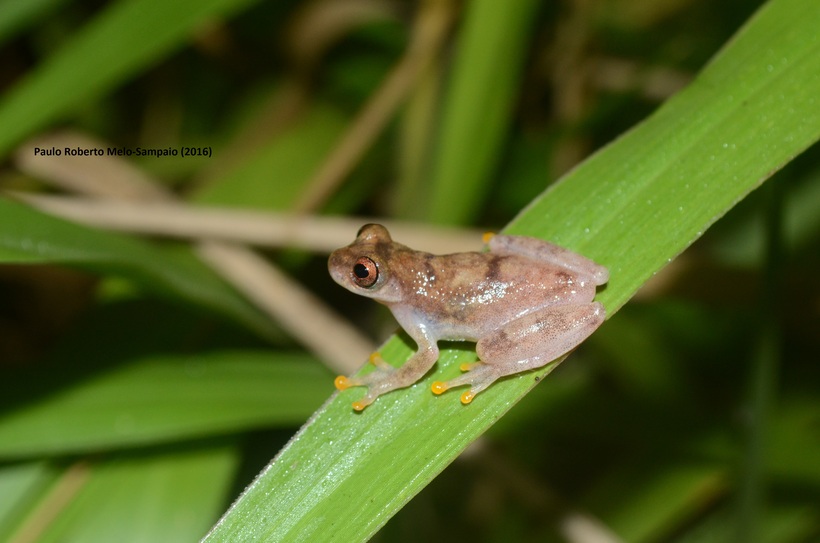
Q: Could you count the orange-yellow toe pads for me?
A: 7